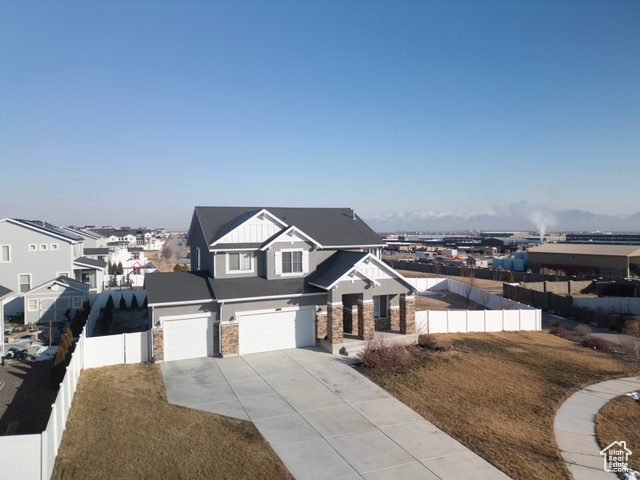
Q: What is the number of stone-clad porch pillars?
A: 3